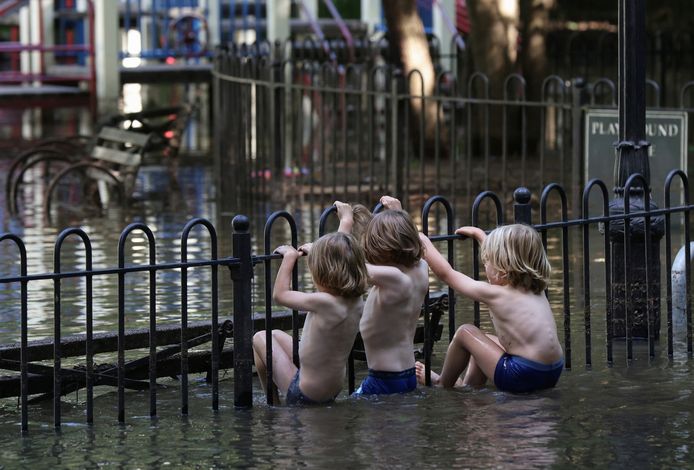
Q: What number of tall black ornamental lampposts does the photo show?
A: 1